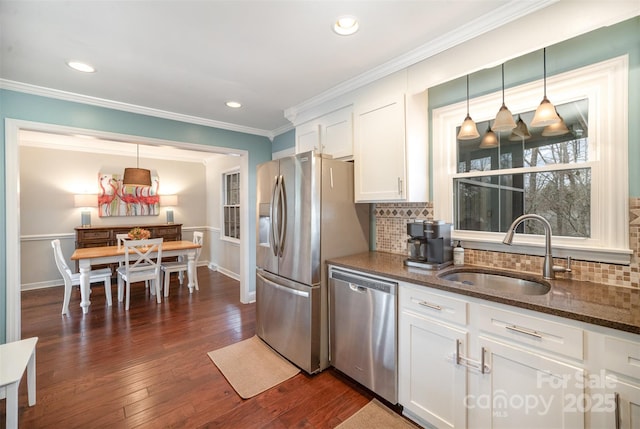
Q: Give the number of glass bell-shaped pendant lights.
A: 3